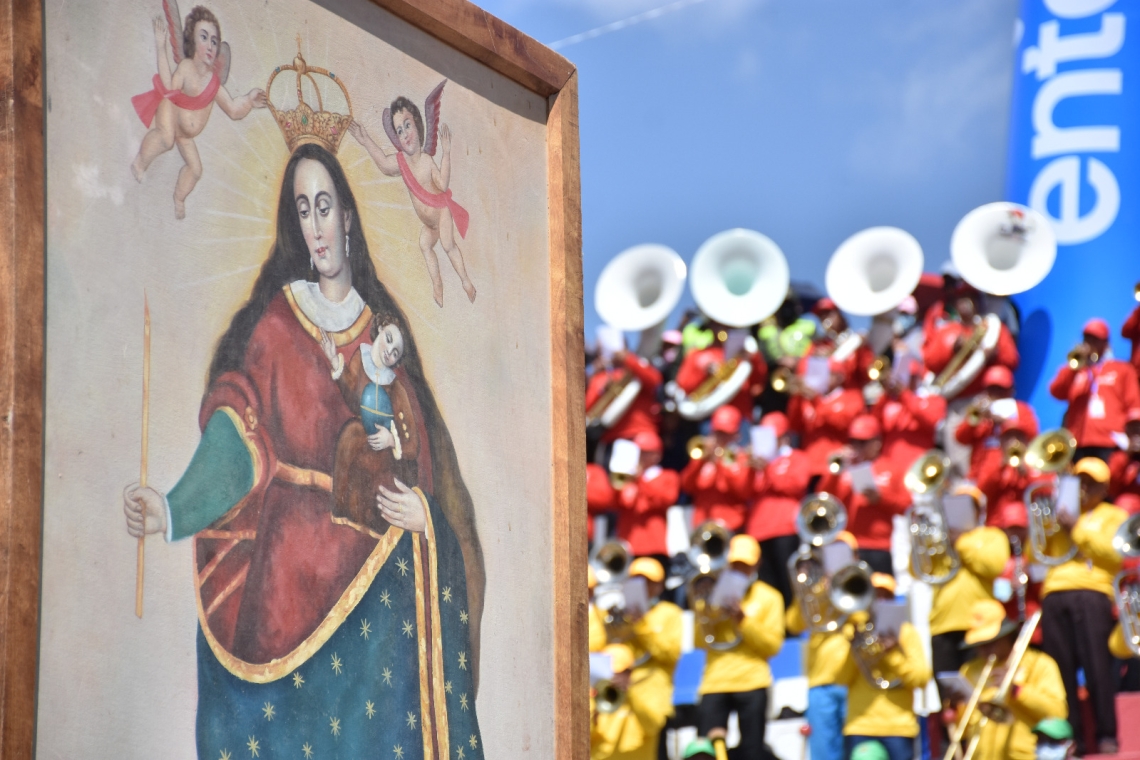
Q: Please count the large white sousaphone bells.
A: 4